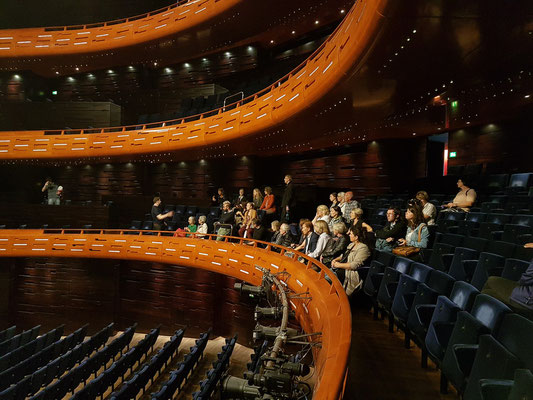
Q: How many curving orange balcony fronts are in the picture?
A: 3